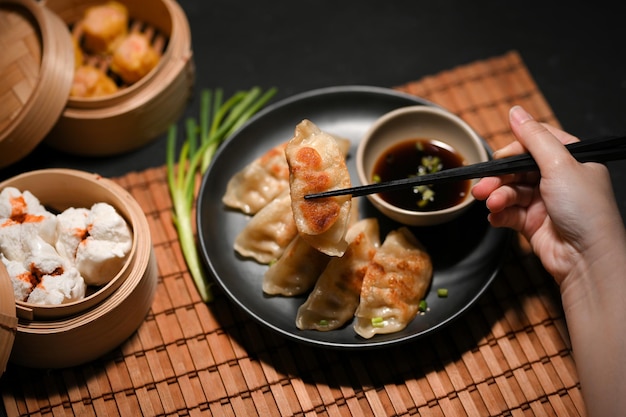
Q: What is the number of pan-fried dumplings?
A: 6